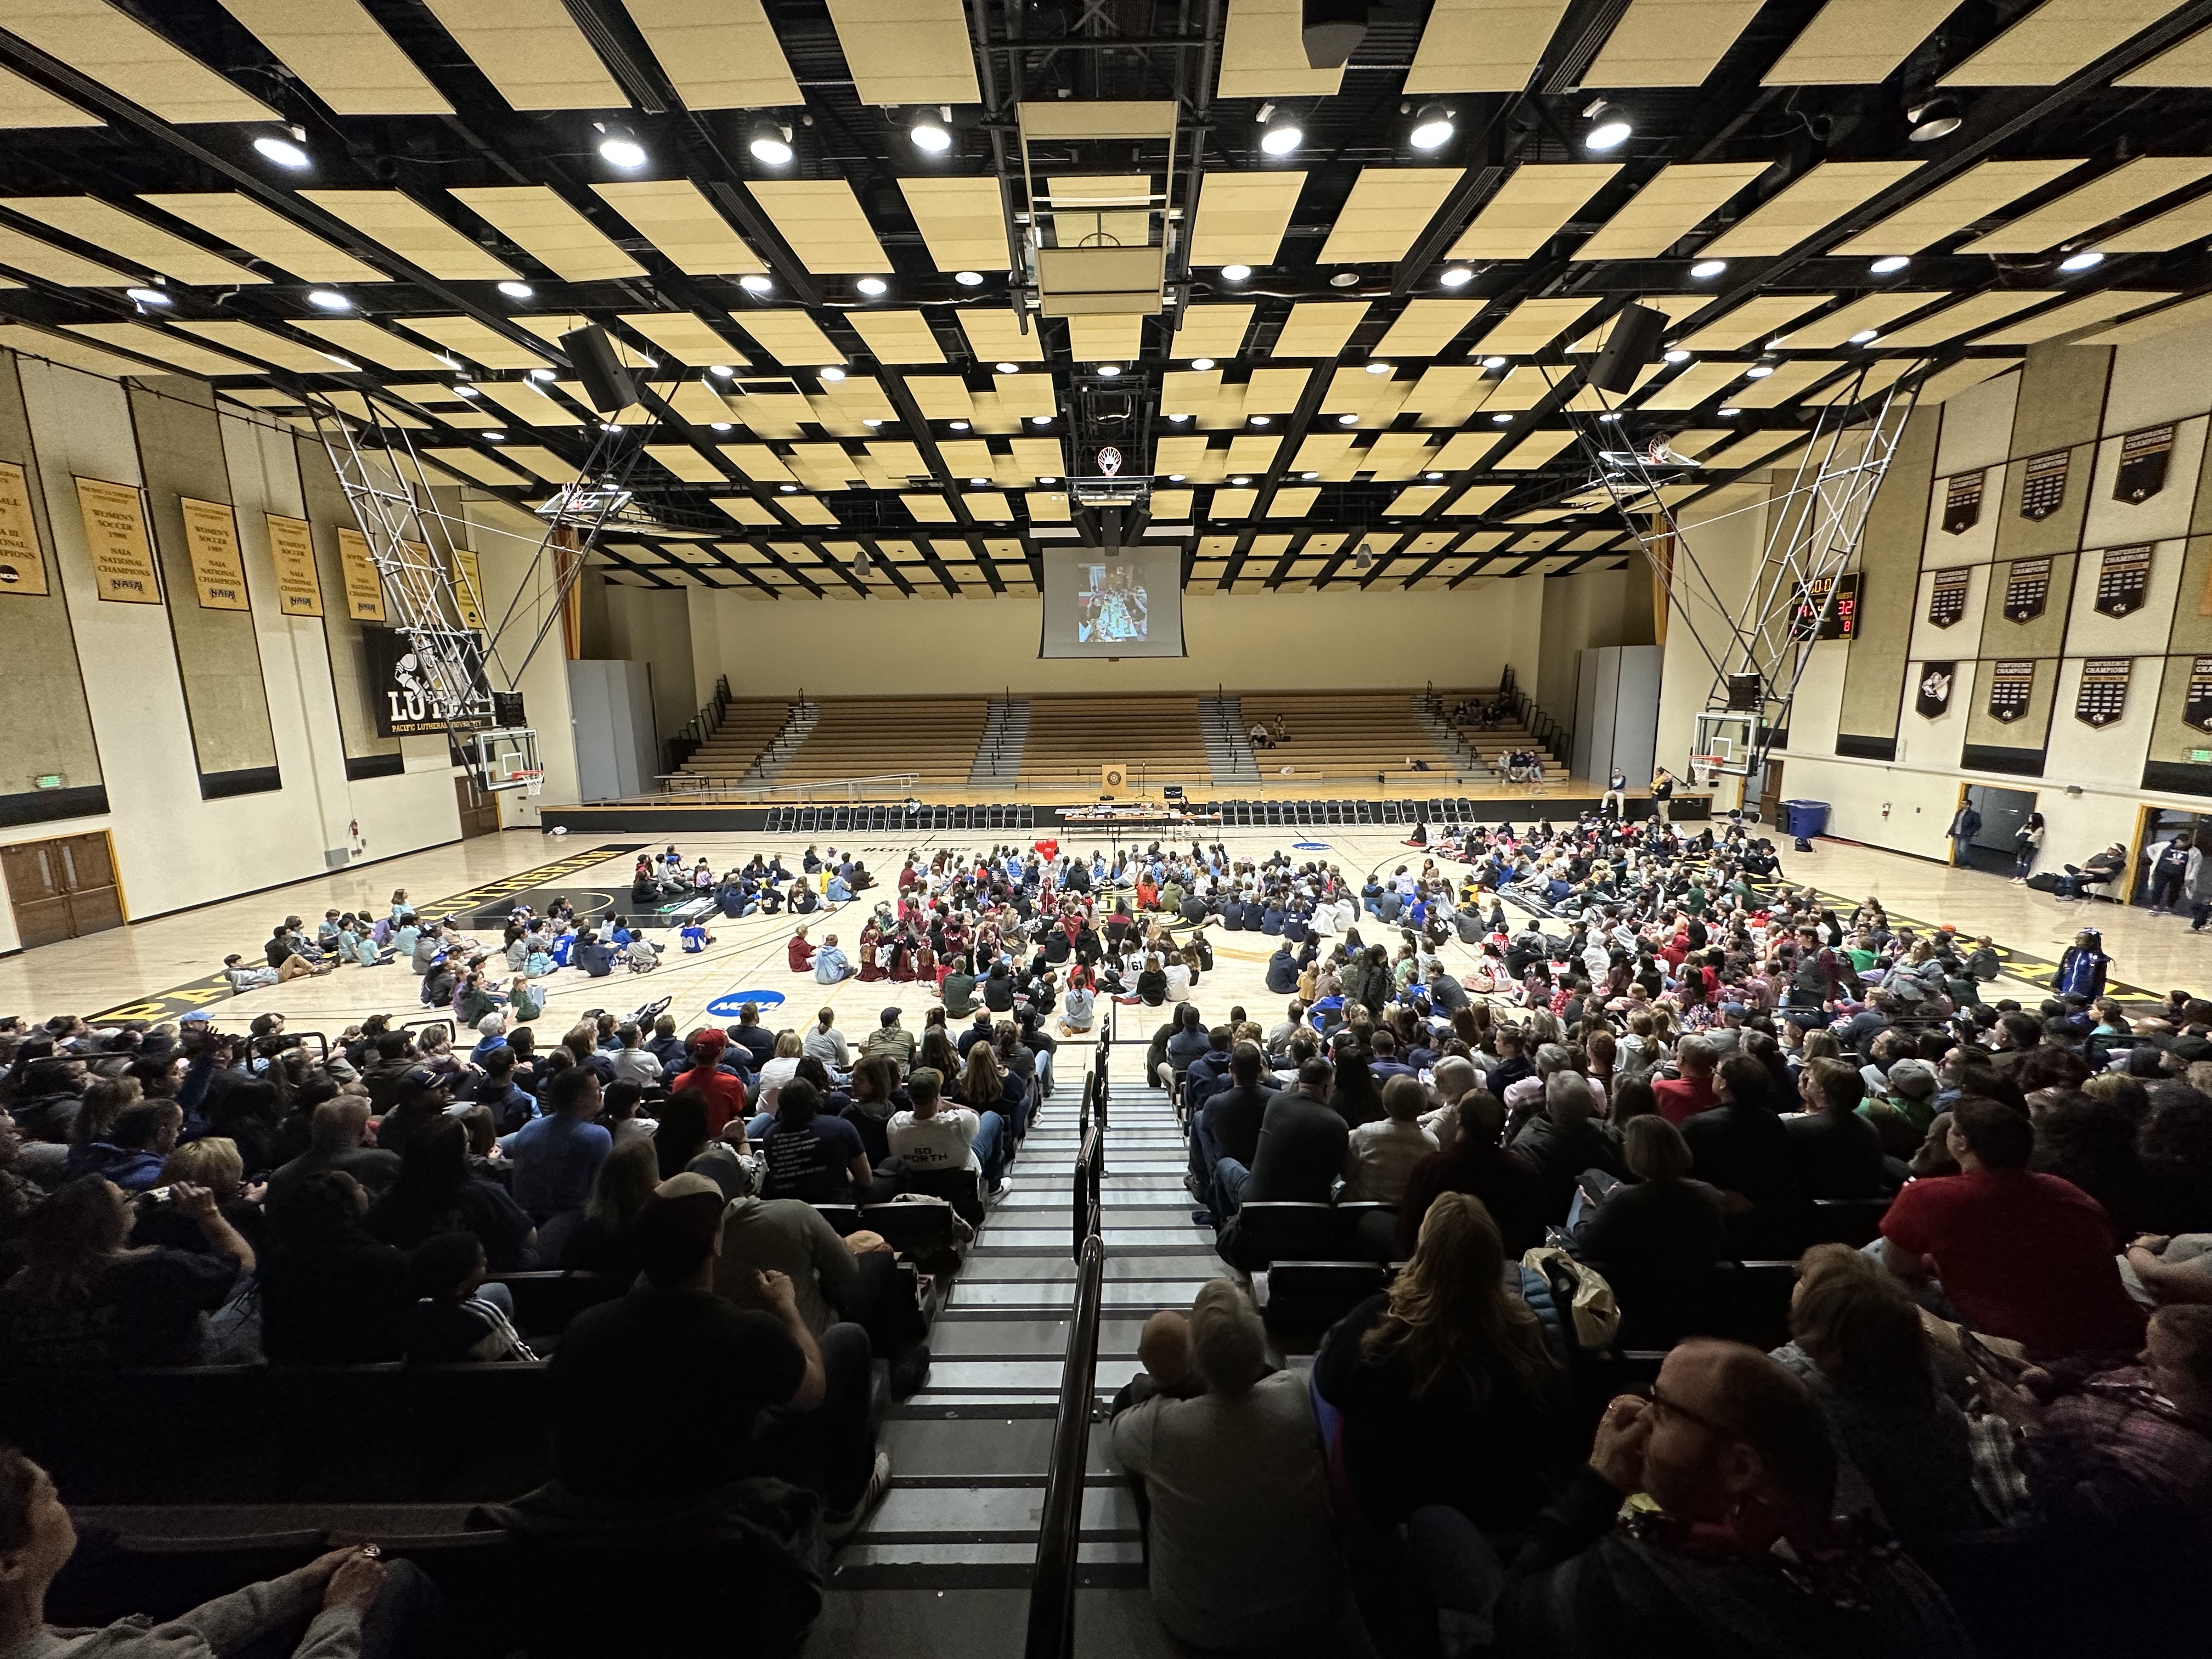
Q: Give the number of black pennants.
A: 10